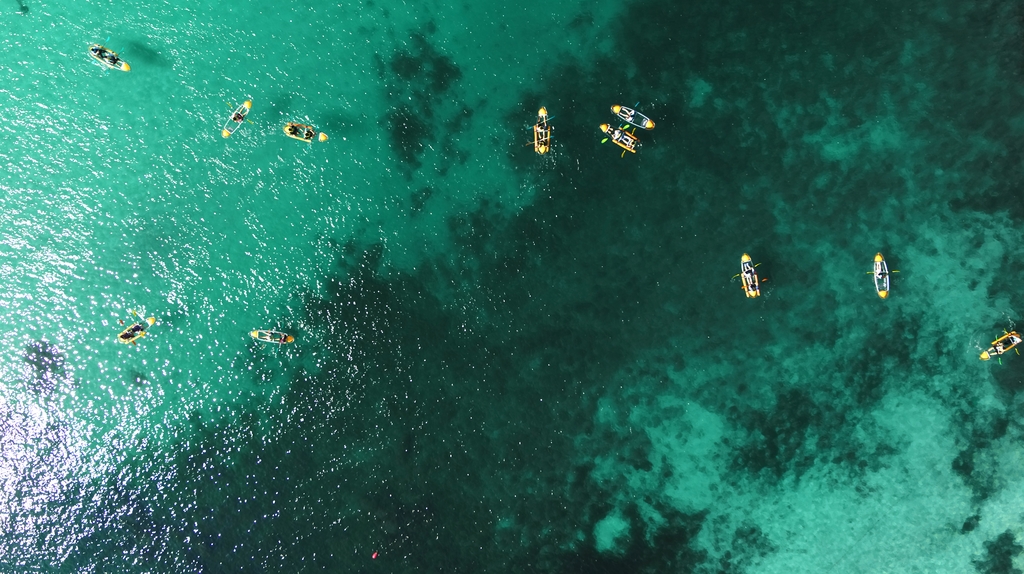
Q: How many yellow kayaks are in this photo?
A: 11